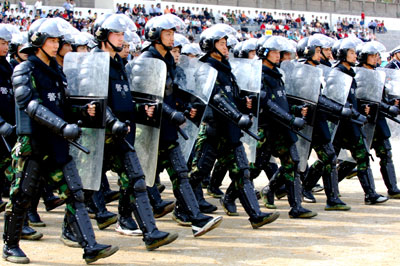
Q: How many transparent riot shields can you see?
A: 8